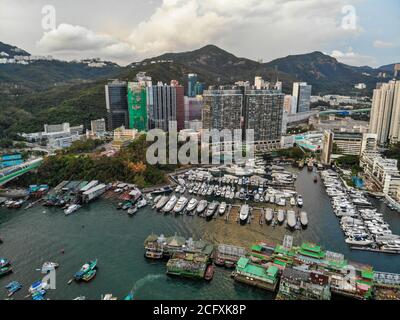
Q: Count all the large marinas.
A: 2